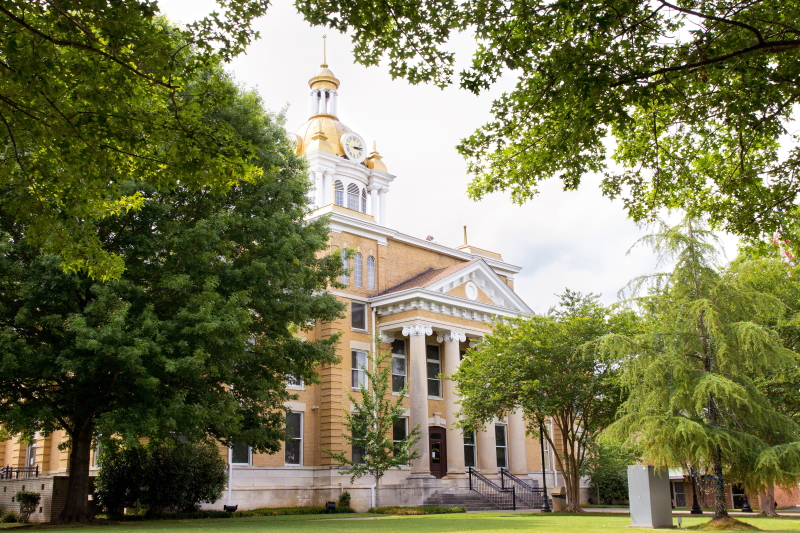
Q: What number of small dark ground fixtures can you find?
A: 2